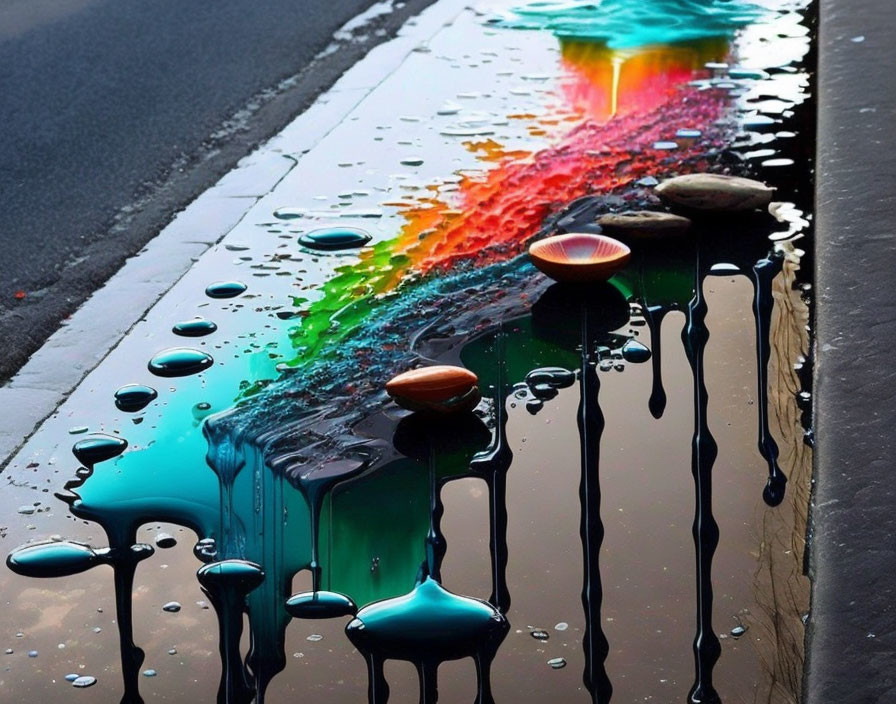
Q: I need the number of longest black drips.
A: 2